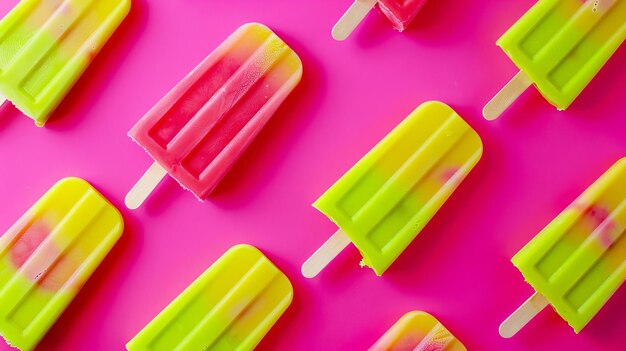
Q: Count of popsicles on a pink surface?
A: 9